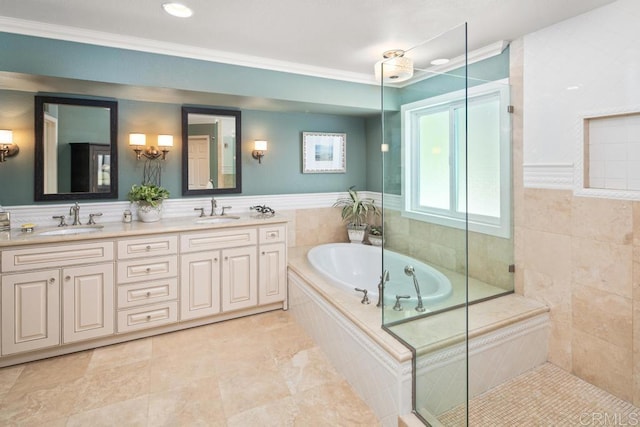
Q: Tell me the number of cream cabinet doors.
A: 5